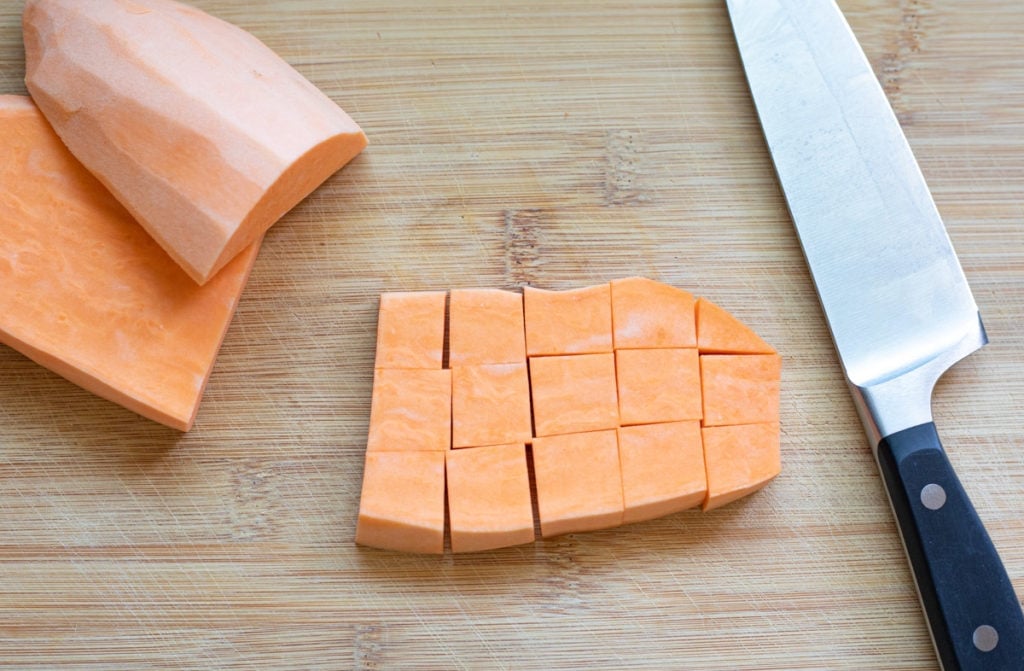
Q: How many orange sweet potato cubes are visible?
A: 15